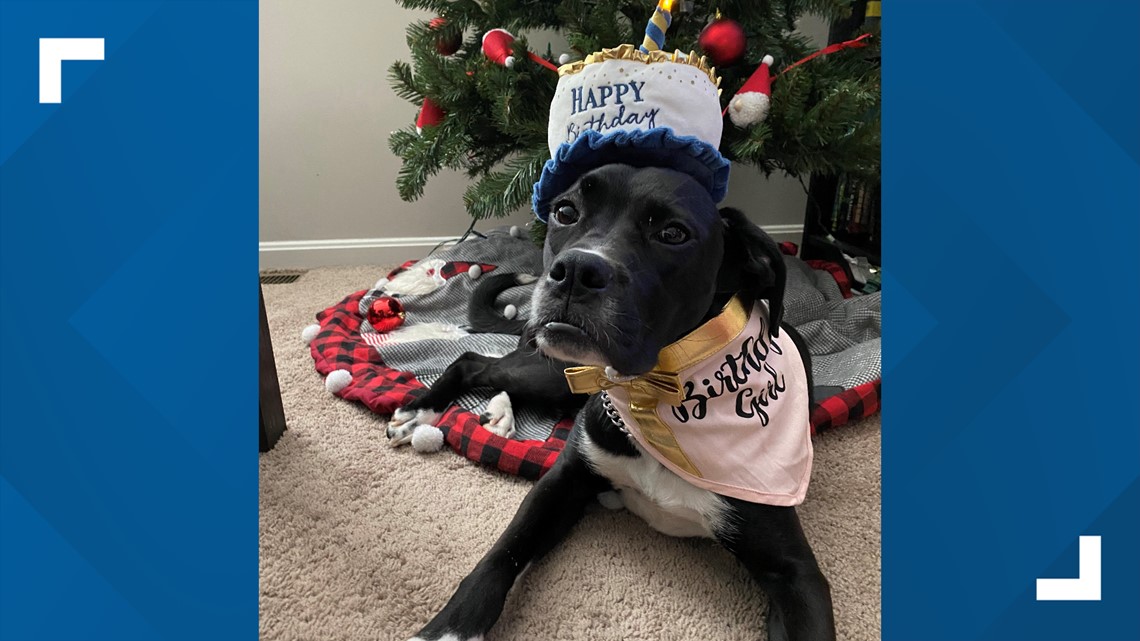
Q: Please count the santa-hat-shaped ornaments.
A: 3